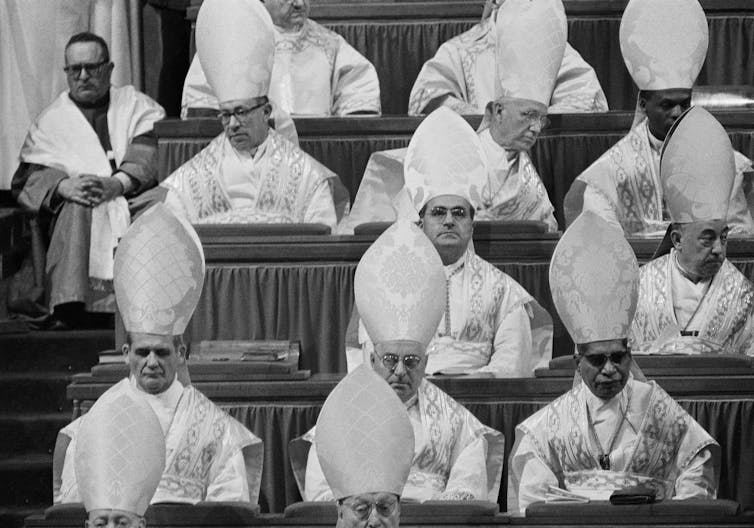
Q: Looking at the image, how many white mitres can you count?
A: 10